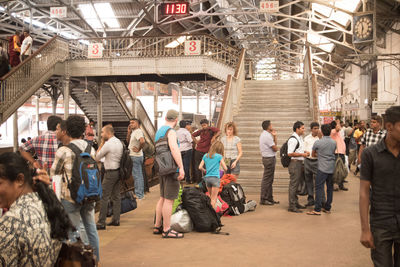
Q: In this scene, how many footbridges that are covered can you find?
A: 1